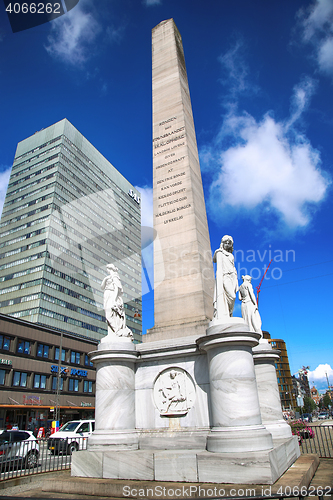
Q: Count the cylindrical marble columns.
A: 3